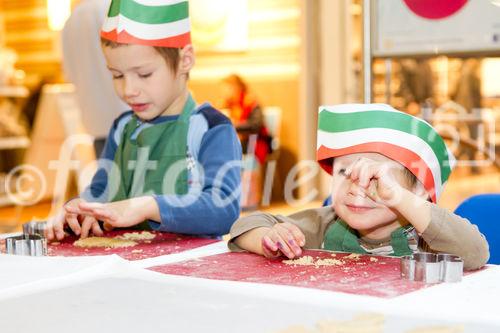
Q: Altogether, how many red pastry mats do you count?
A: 2